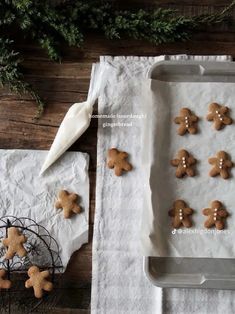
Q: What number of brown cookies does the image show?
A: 11